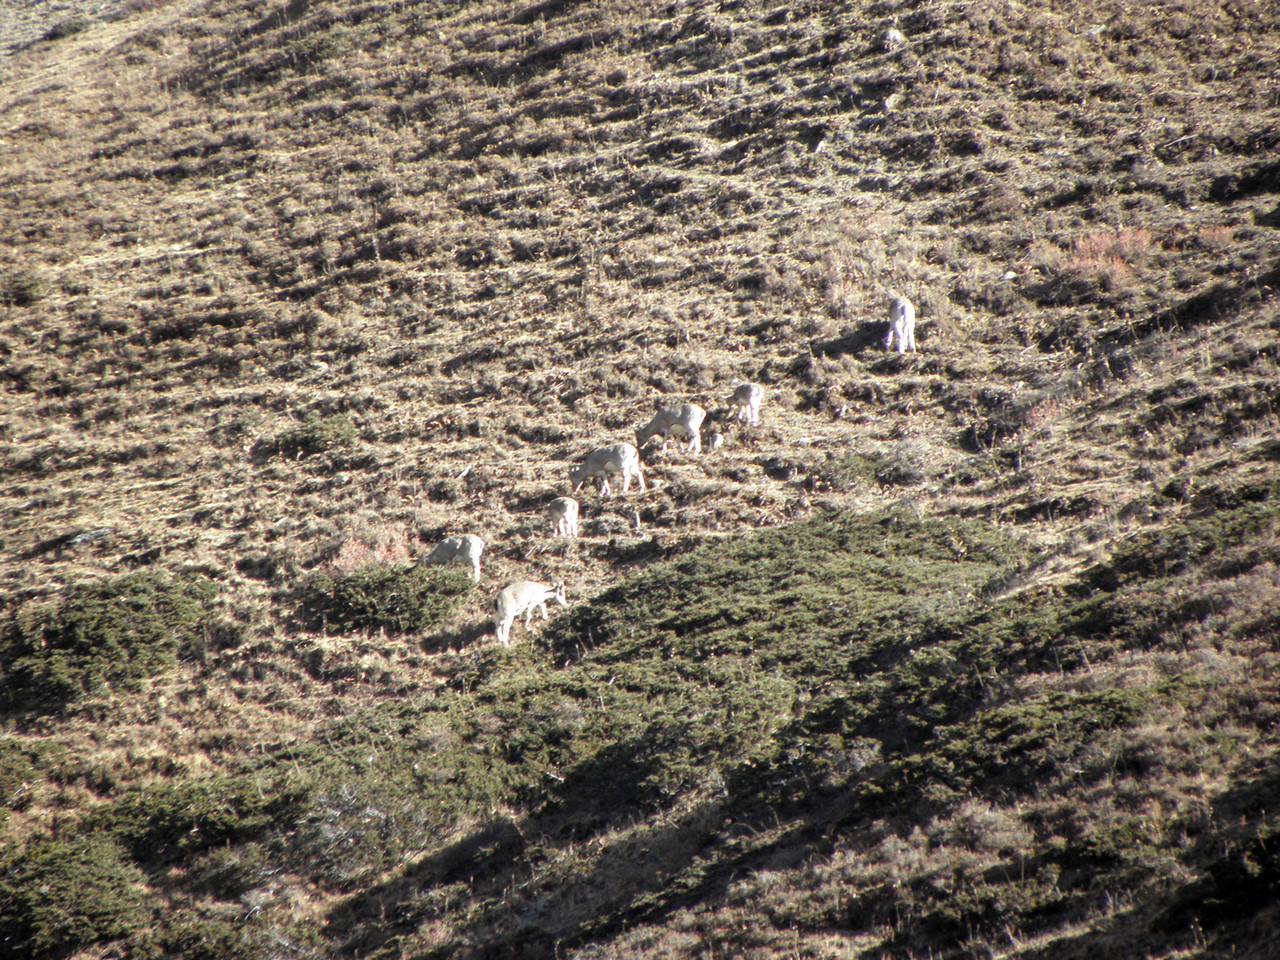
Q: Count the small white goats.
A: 7